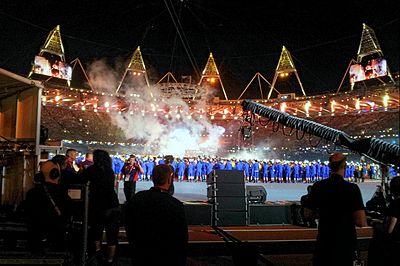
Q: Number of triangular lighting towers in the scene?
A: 5